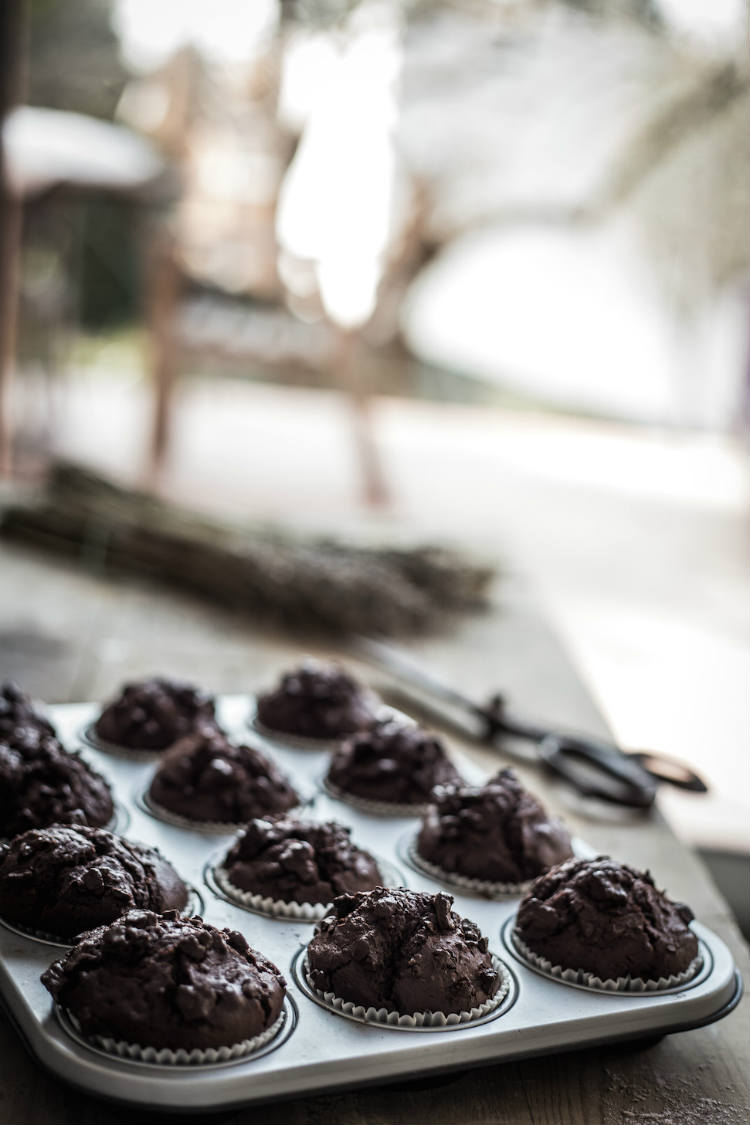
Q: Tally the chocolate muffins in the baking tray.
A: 12